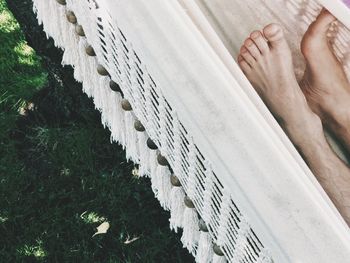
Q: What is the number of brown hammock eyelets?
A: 14